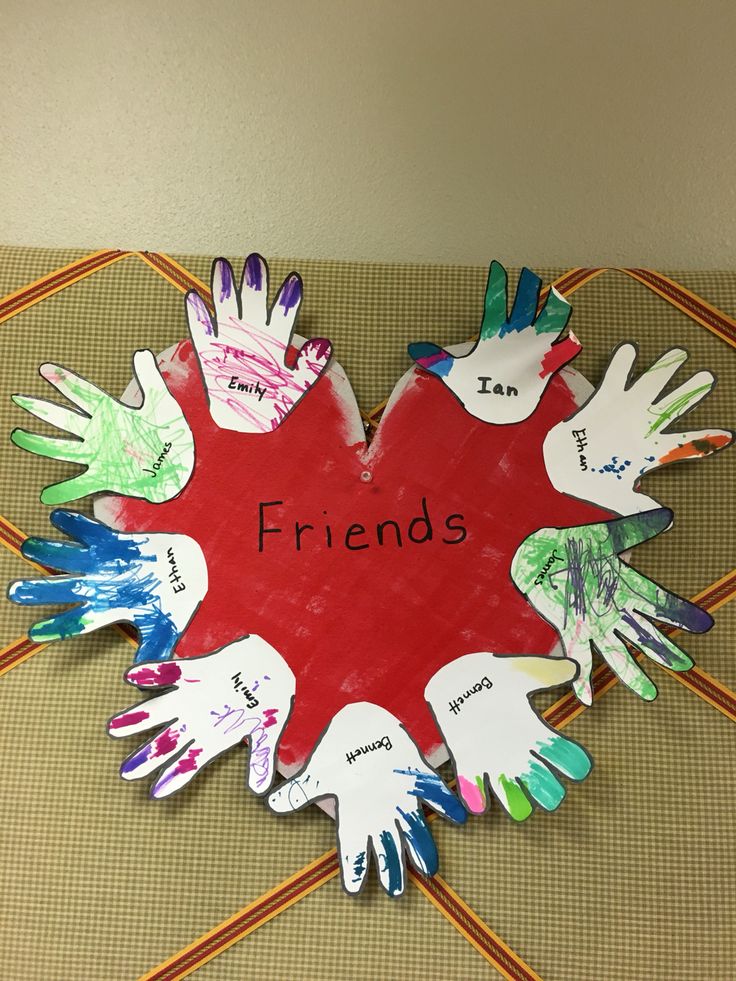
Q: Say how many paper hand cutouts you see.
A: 9